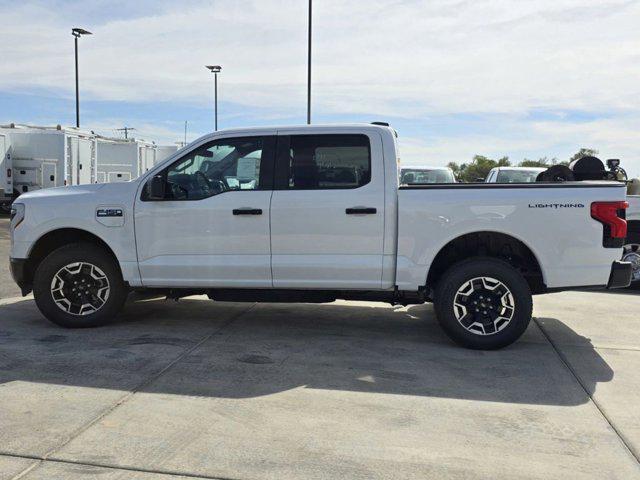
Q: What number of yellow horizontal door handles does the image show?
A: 0